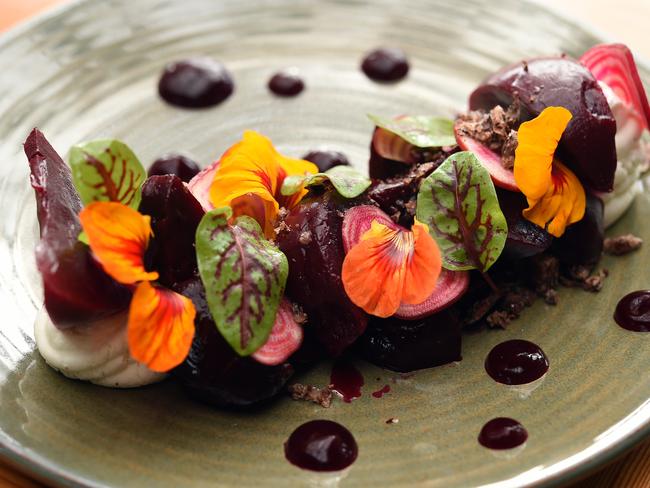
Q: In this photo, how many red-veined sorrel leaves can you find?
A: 5